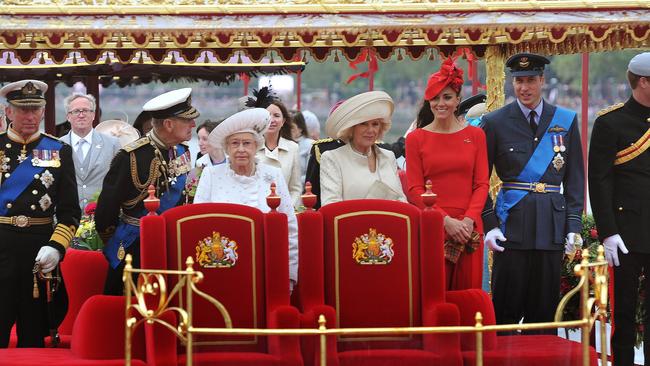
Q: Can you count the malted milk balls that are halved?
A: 0